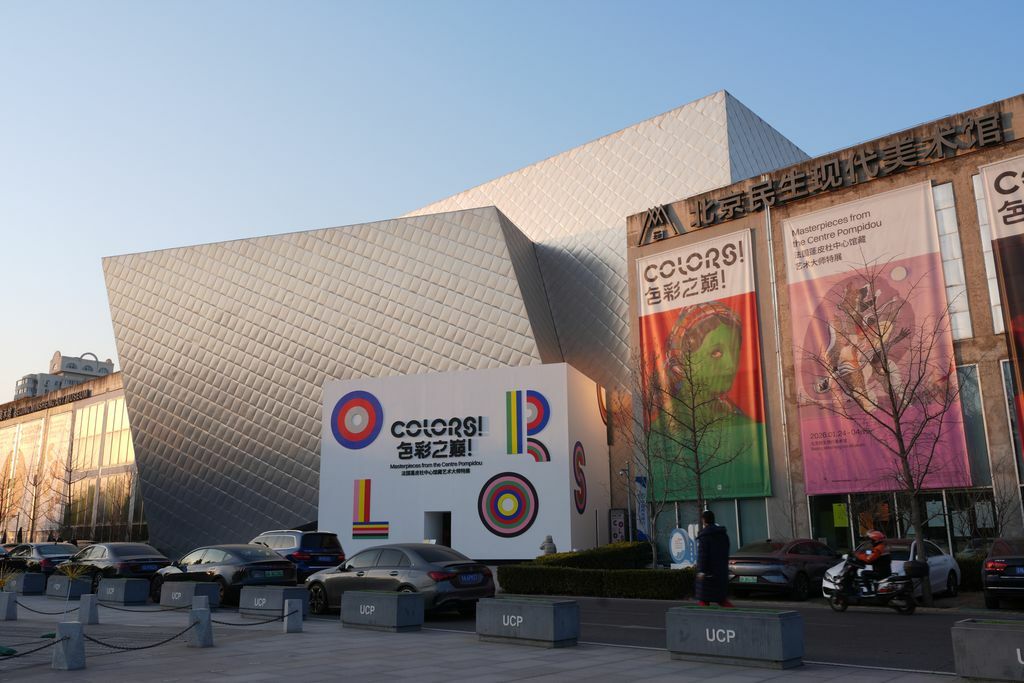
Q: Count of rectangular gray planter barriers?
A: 9